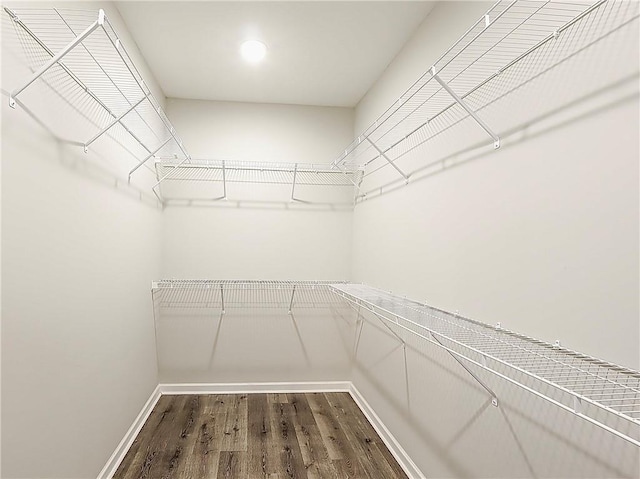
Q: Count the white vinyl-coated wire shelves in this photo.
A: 5